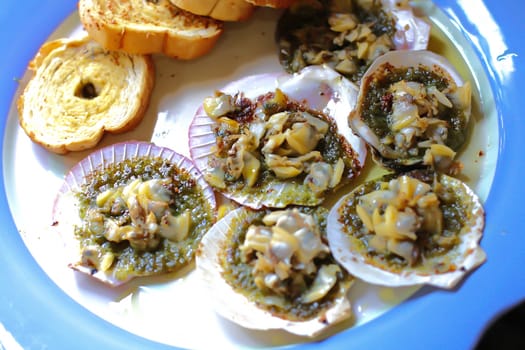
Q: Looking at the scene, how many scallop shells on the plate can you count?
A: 6